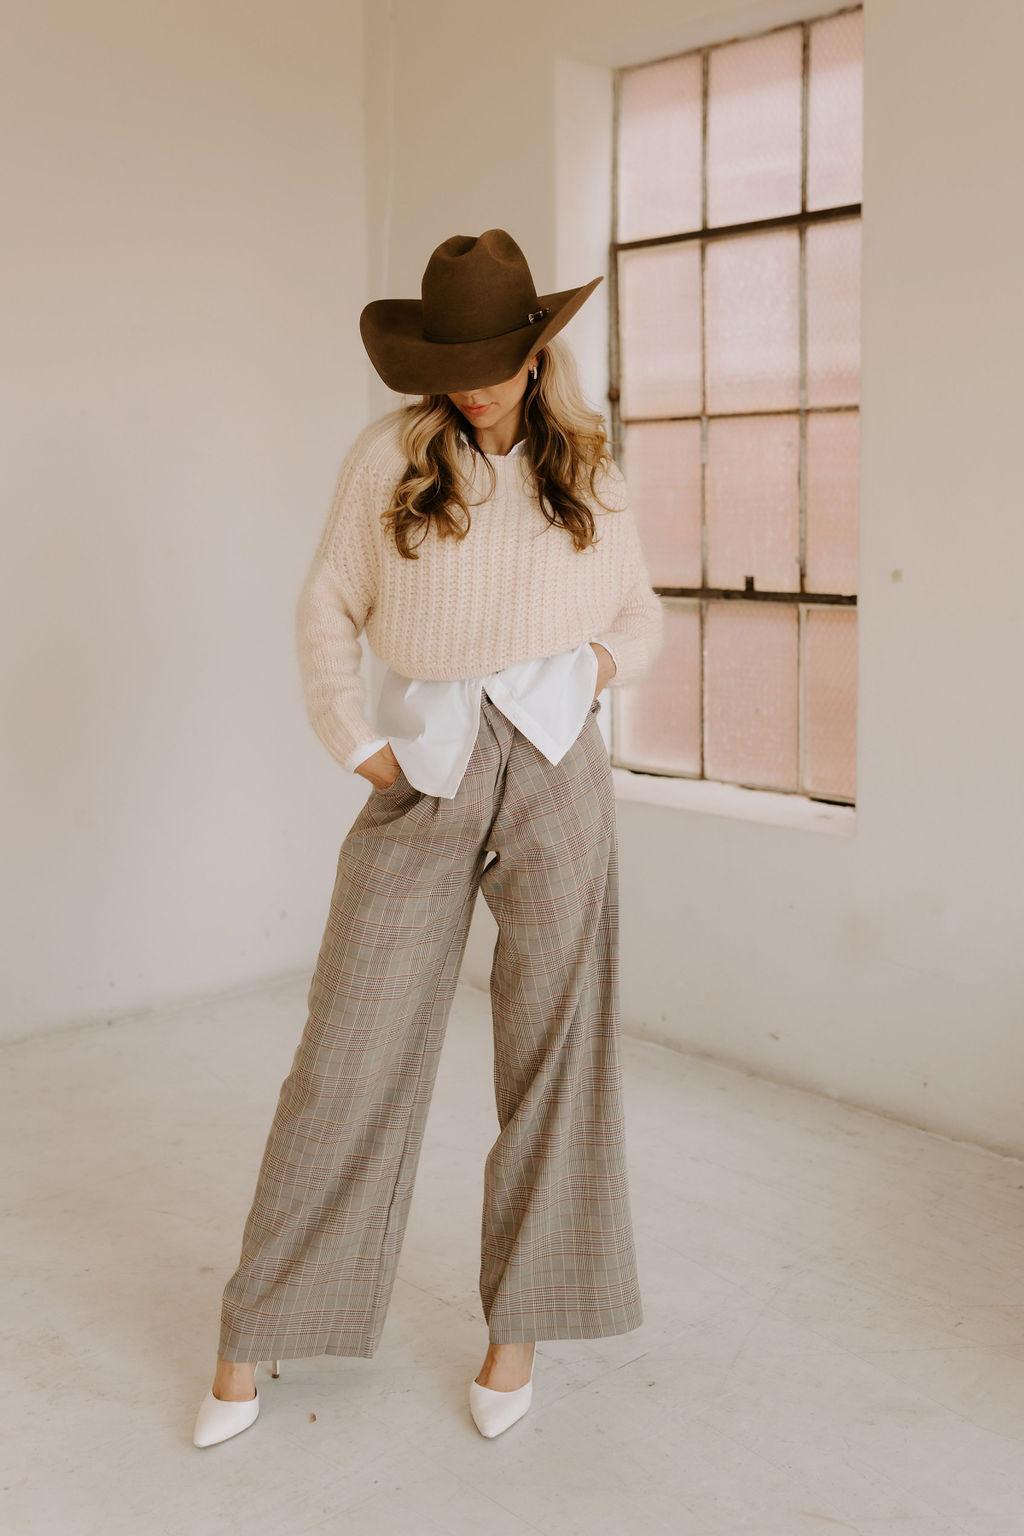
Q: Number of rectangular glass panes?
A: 12